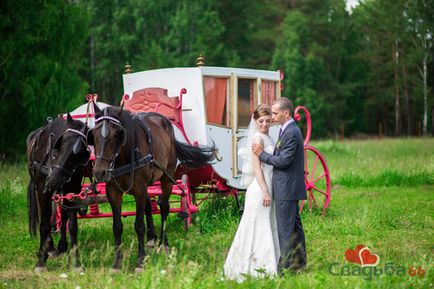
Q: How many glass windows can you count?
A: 3